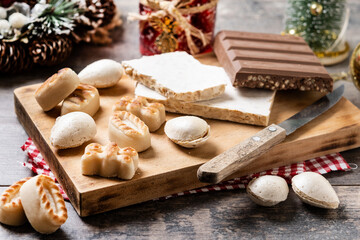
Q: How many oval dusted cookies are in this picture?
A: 5